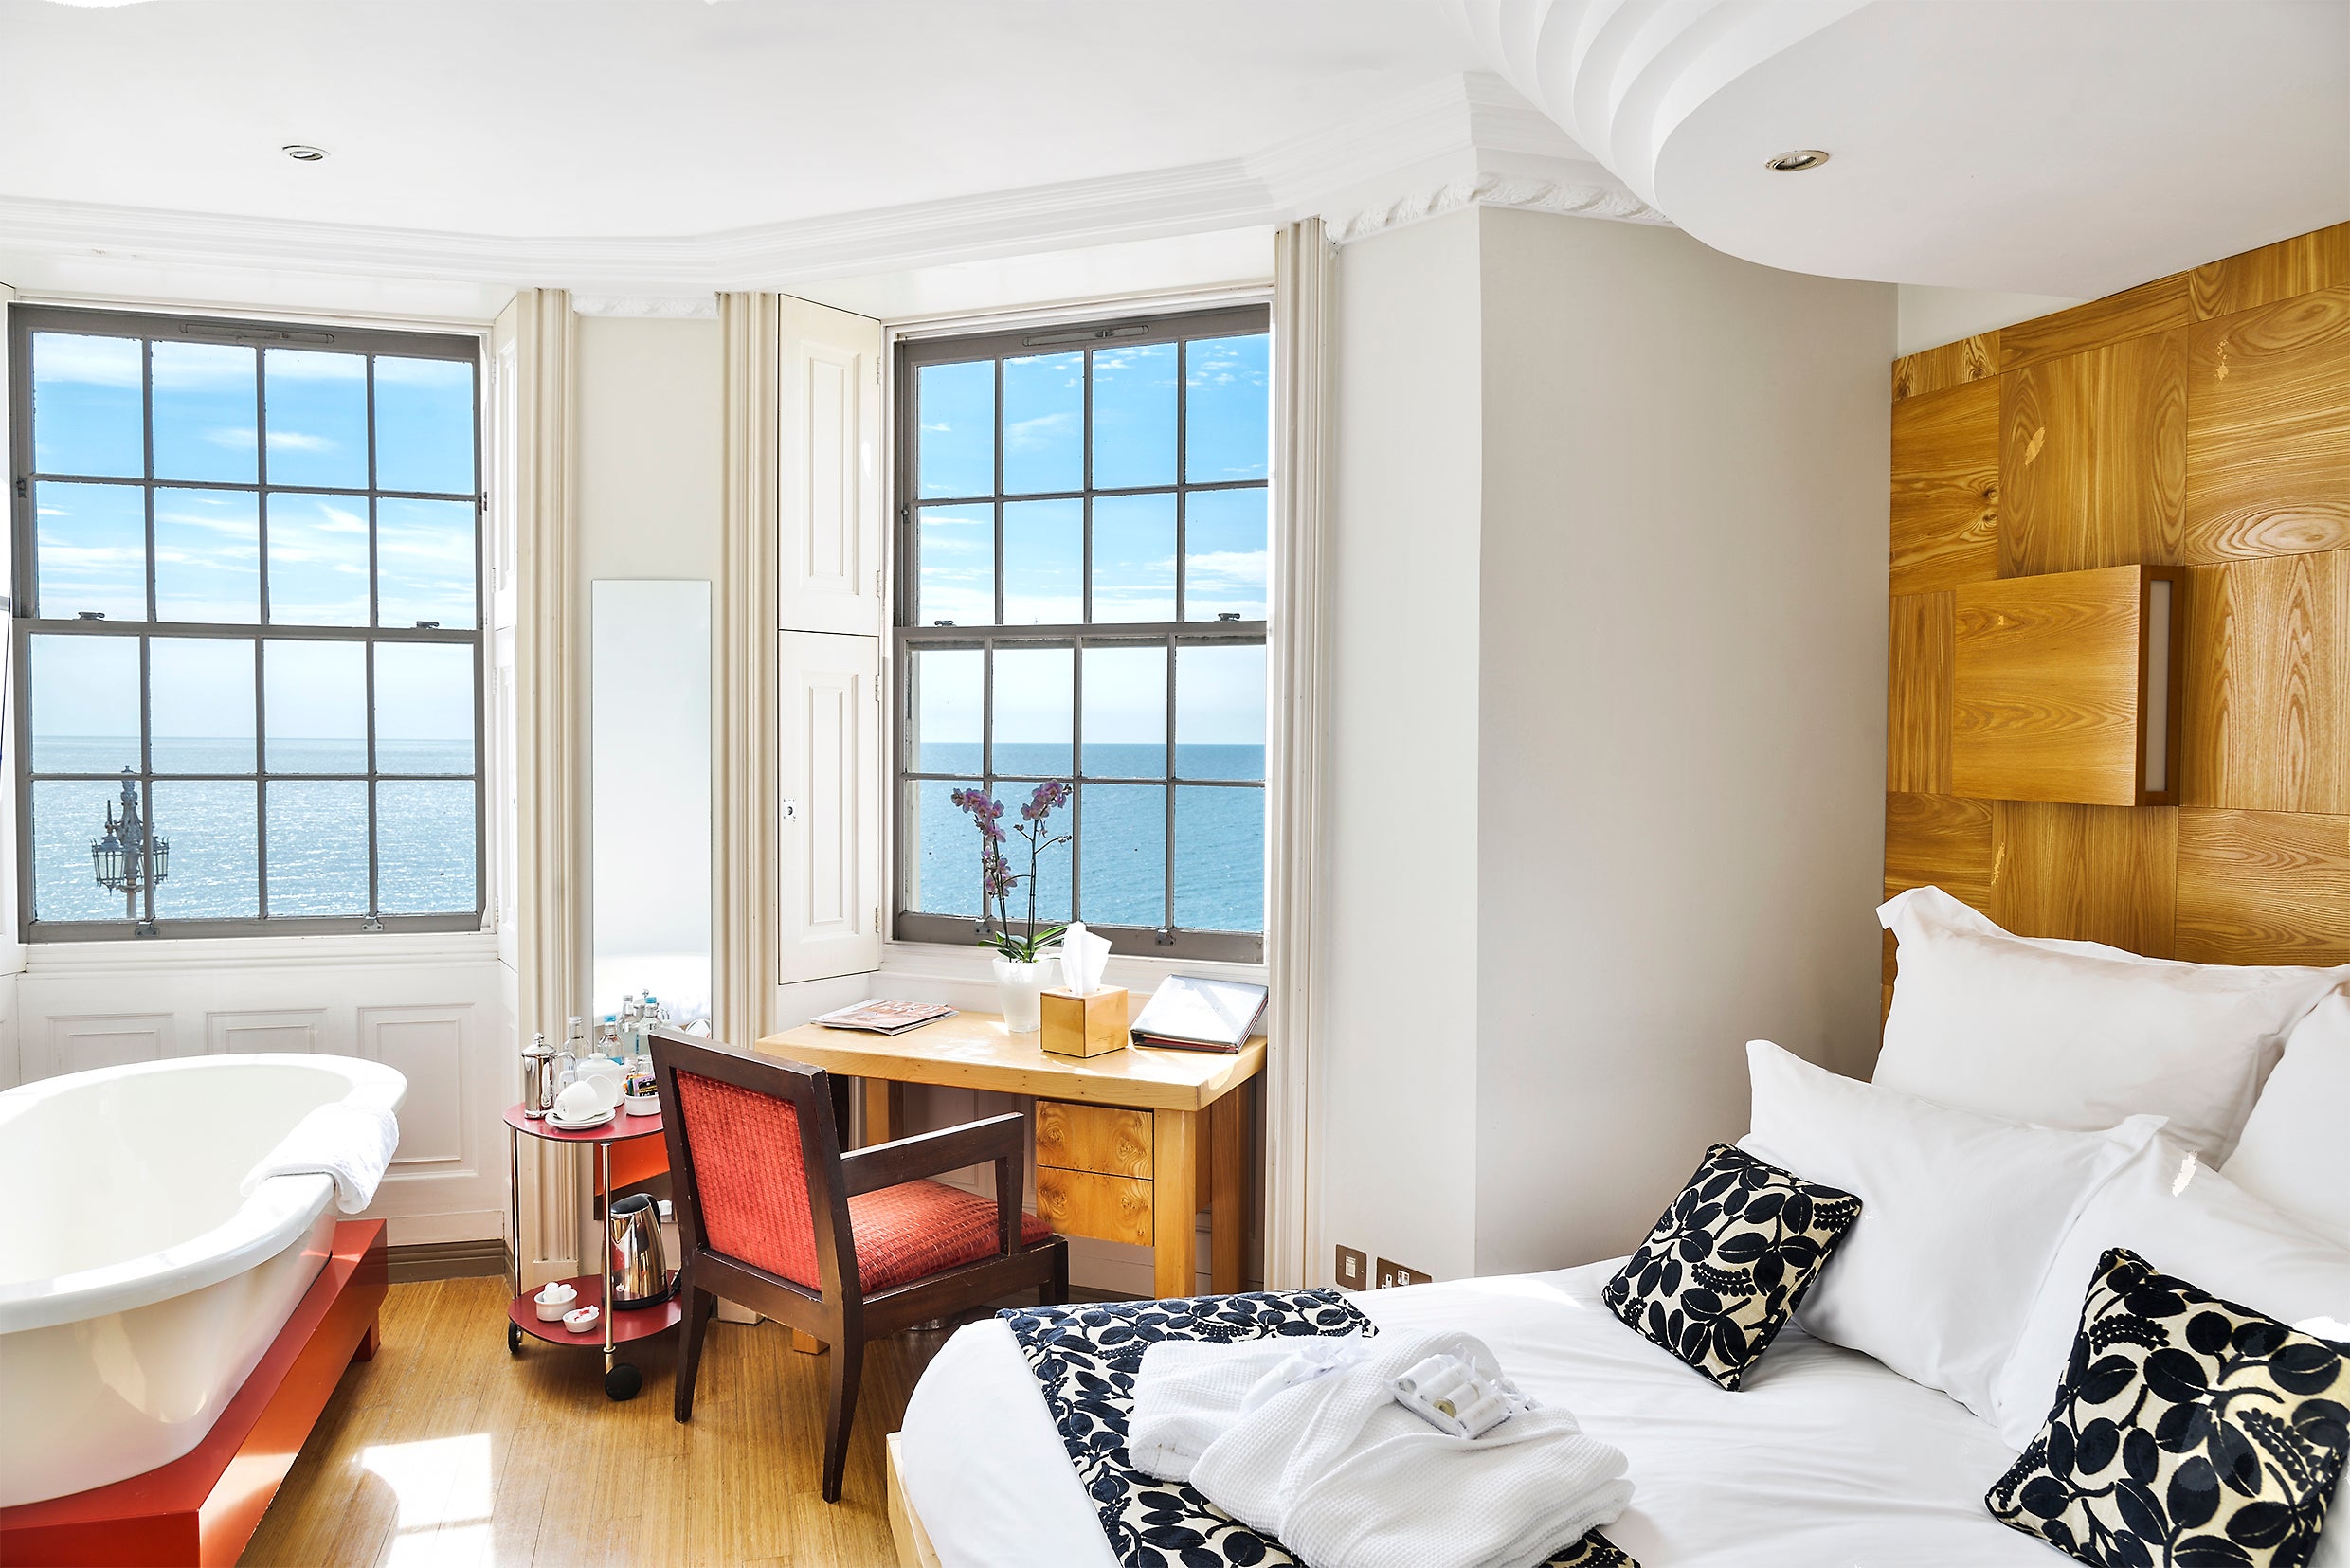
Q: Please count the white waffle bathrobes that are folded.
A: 2